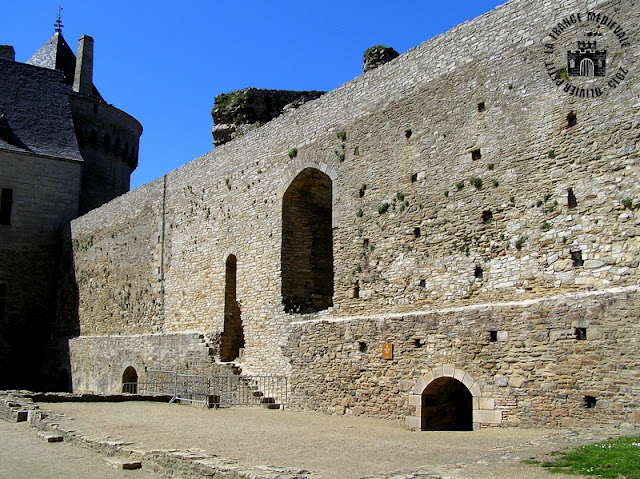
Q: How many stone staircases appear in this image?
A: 1